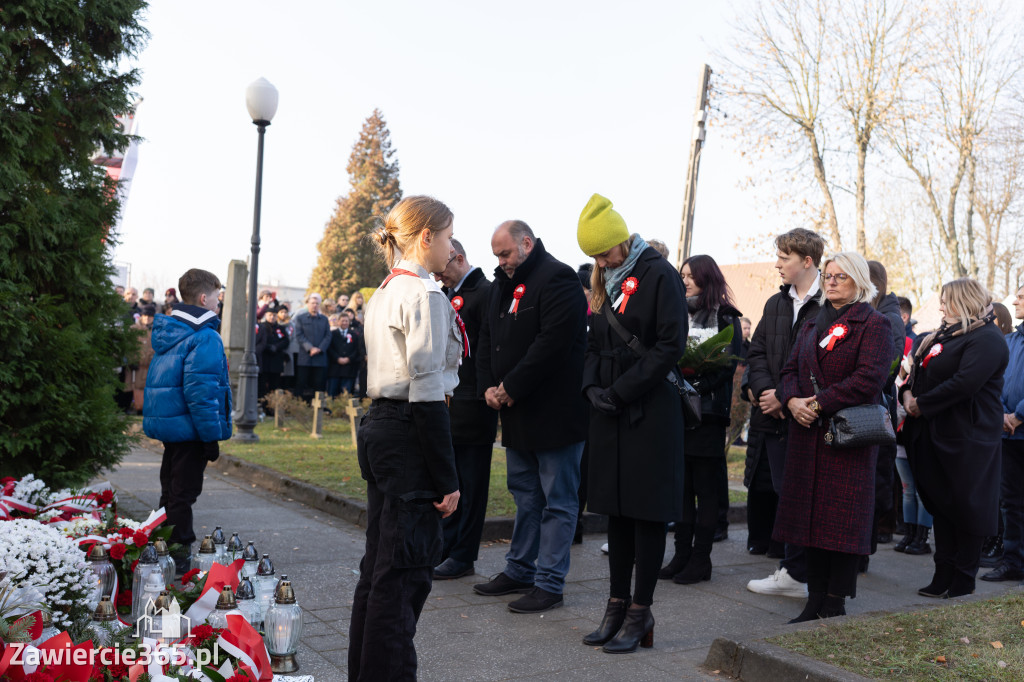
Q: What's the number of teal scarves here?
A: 1